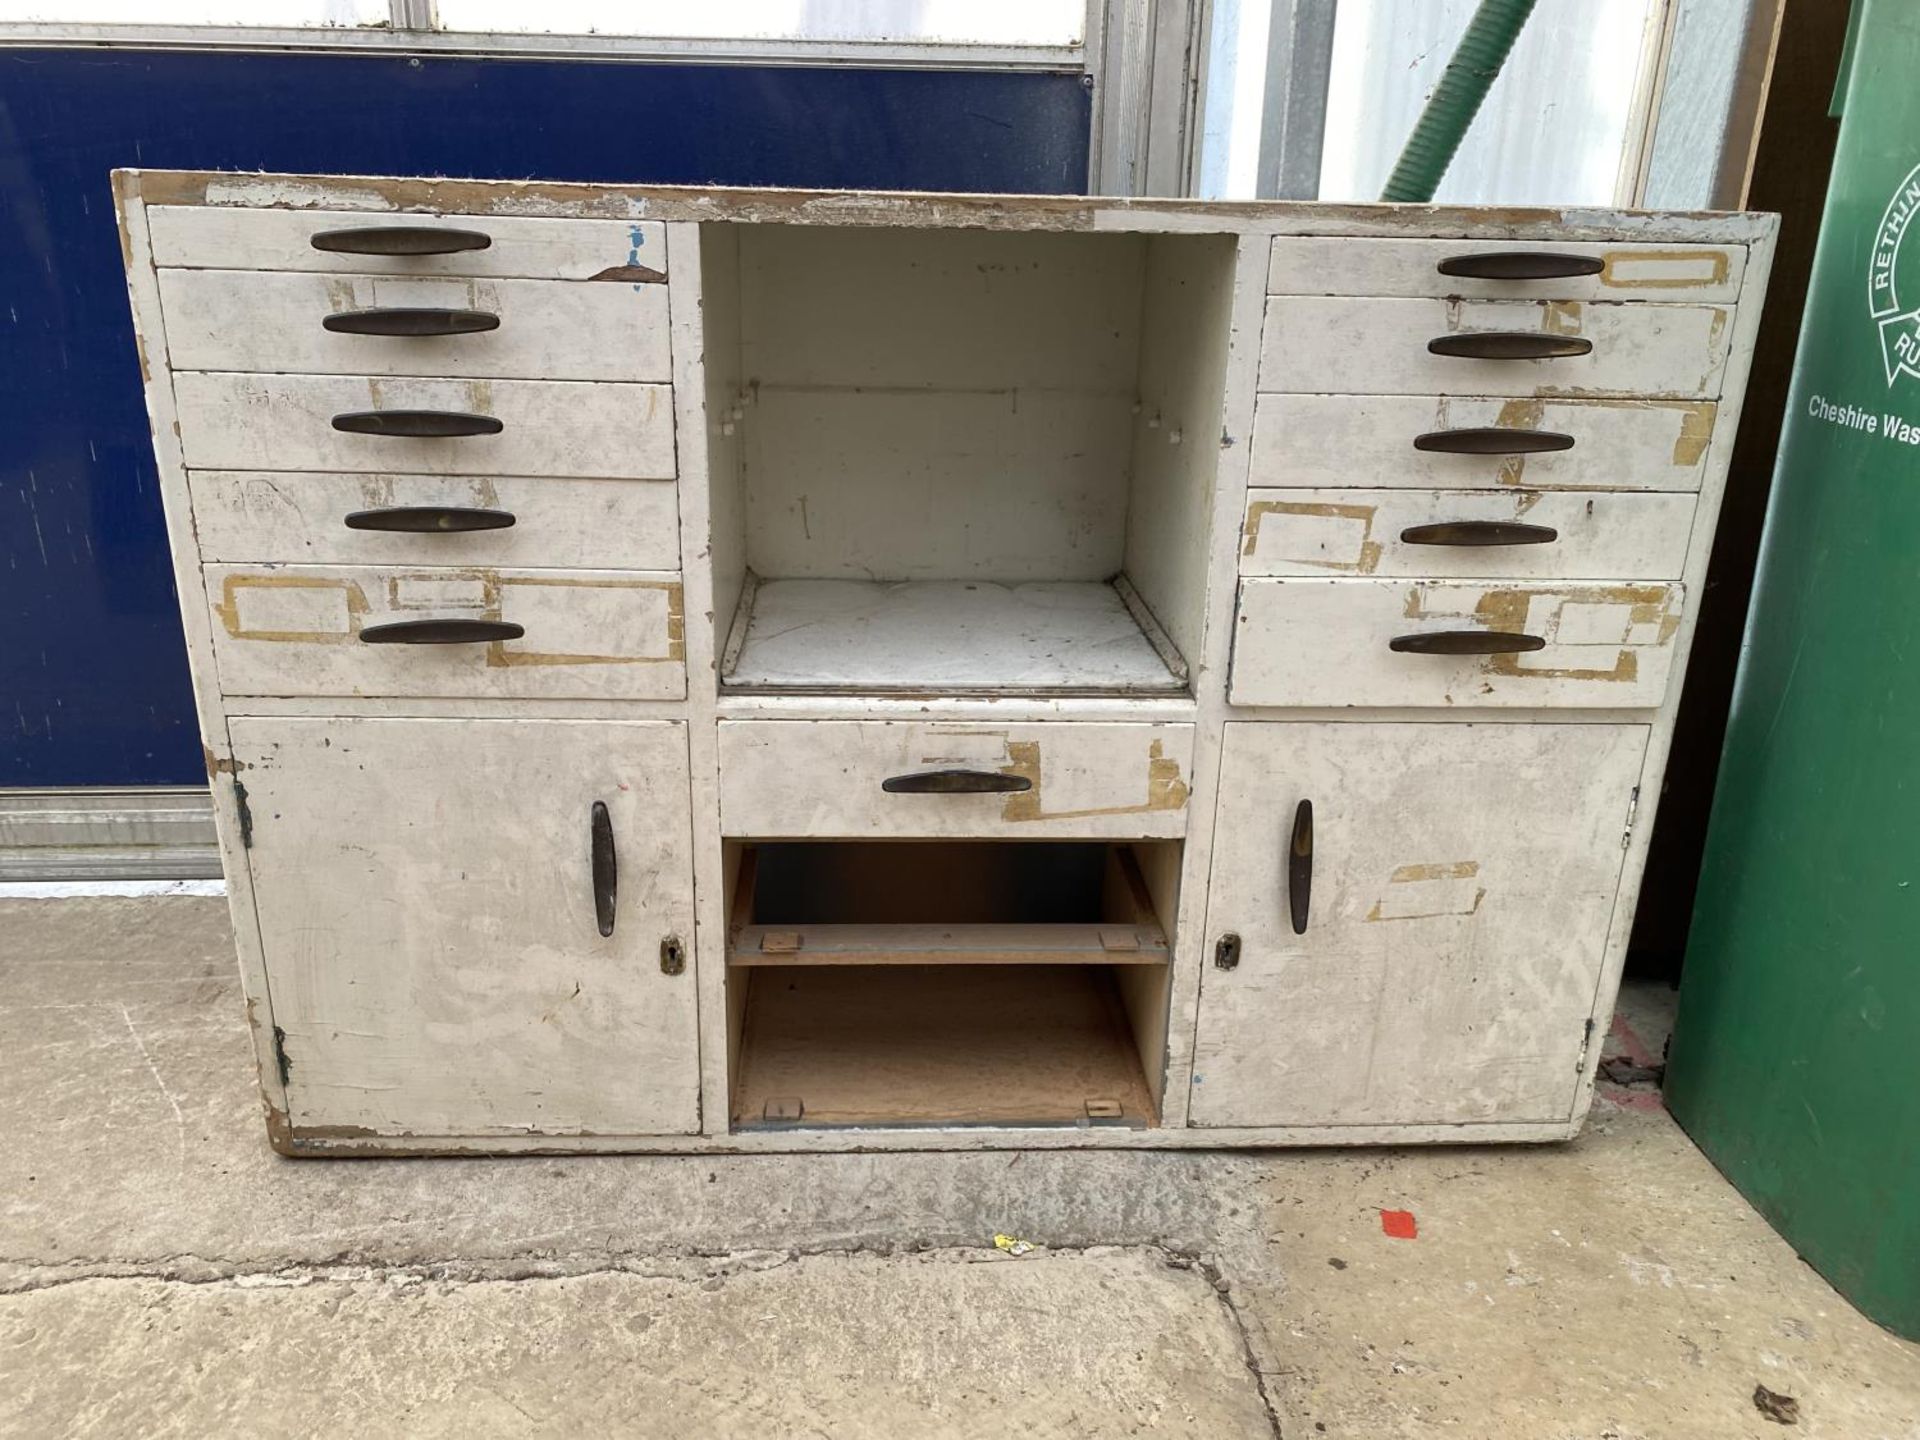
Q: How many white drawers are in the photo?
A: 11